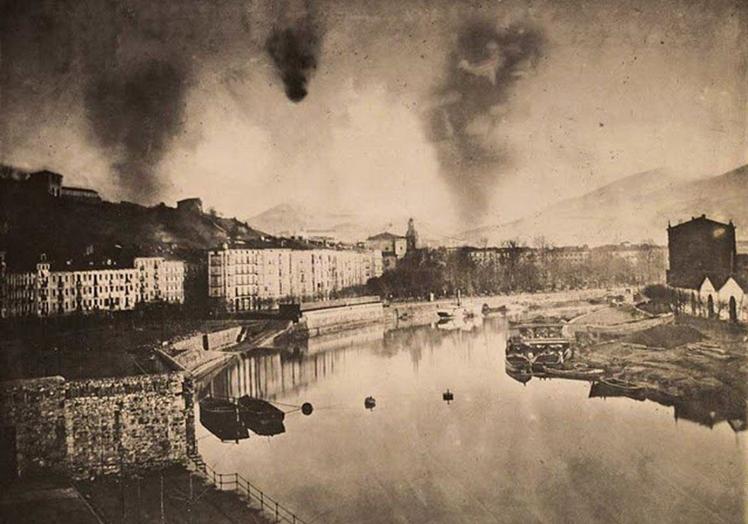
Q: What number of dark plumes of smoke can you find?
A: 3